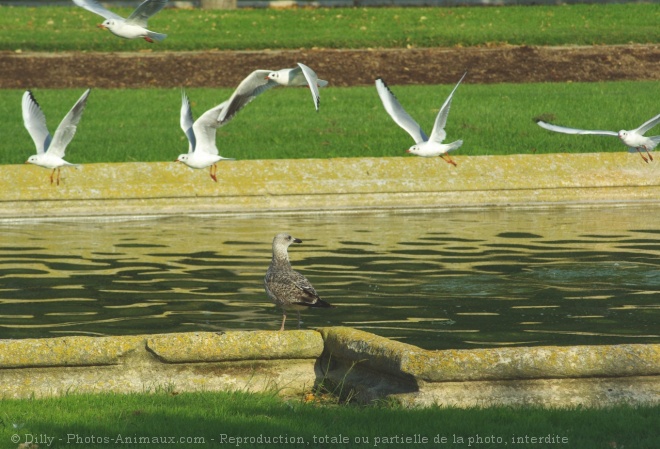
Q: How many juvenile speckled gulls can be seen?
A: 1